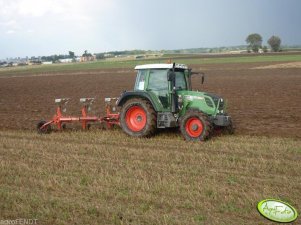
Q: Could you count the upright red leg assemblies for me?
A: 3